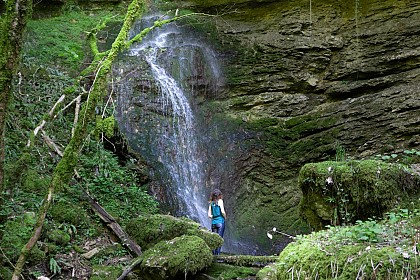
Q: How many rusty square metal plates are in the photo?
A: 0